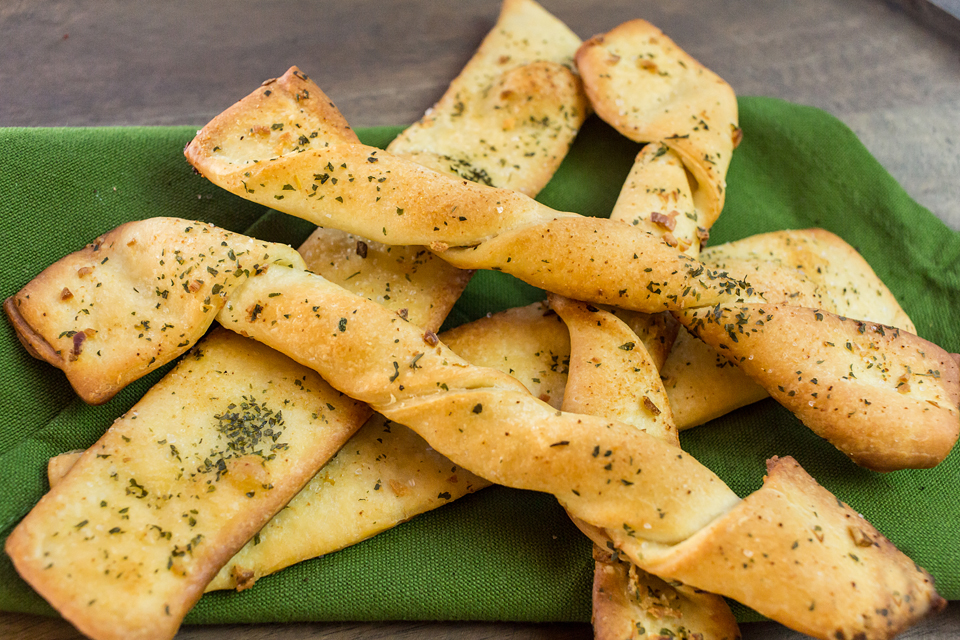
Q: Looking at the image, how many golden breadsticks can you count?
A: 5